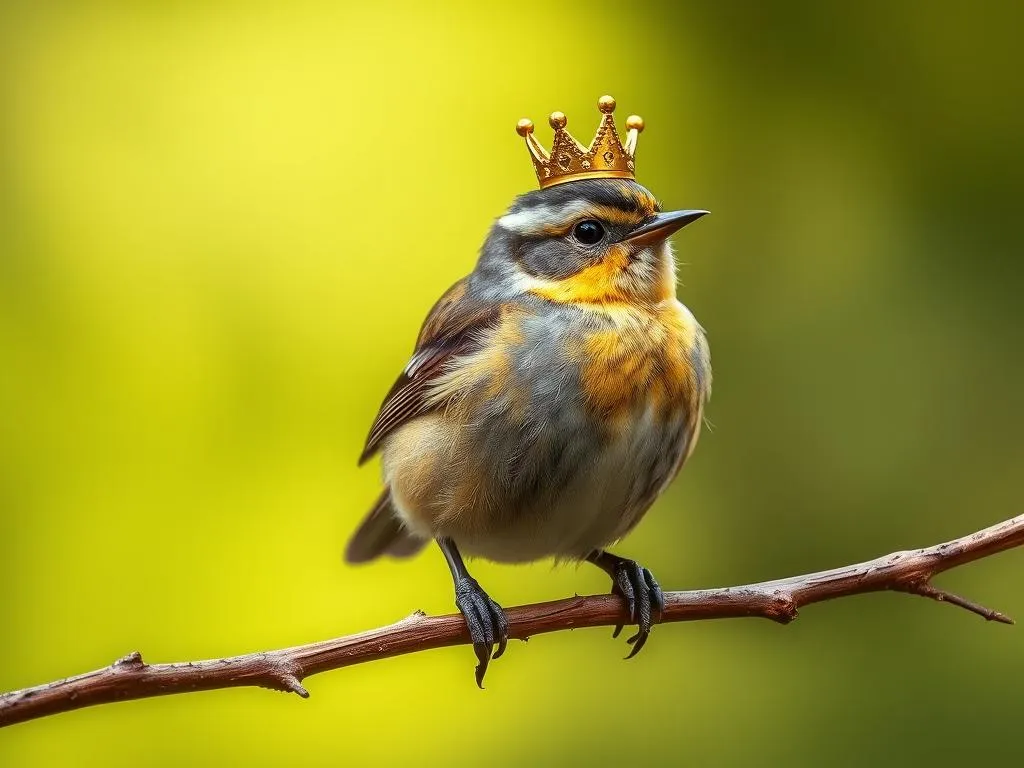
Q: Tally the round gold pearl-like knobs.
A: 4